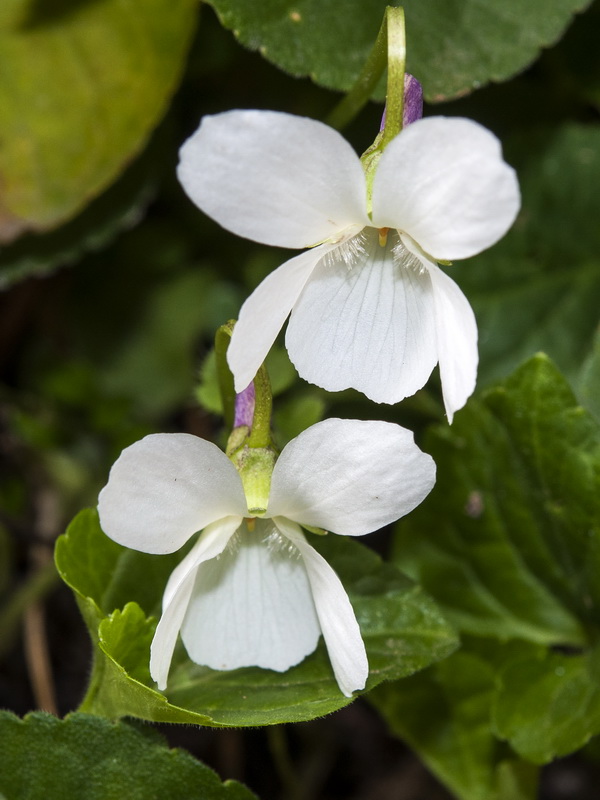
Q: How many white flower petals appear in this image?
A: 10